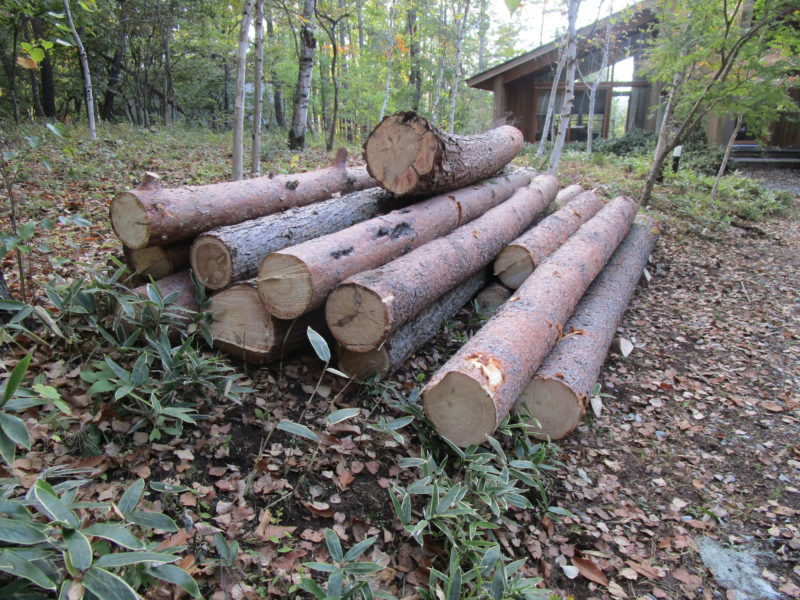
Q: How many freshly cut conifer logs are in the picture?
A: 13